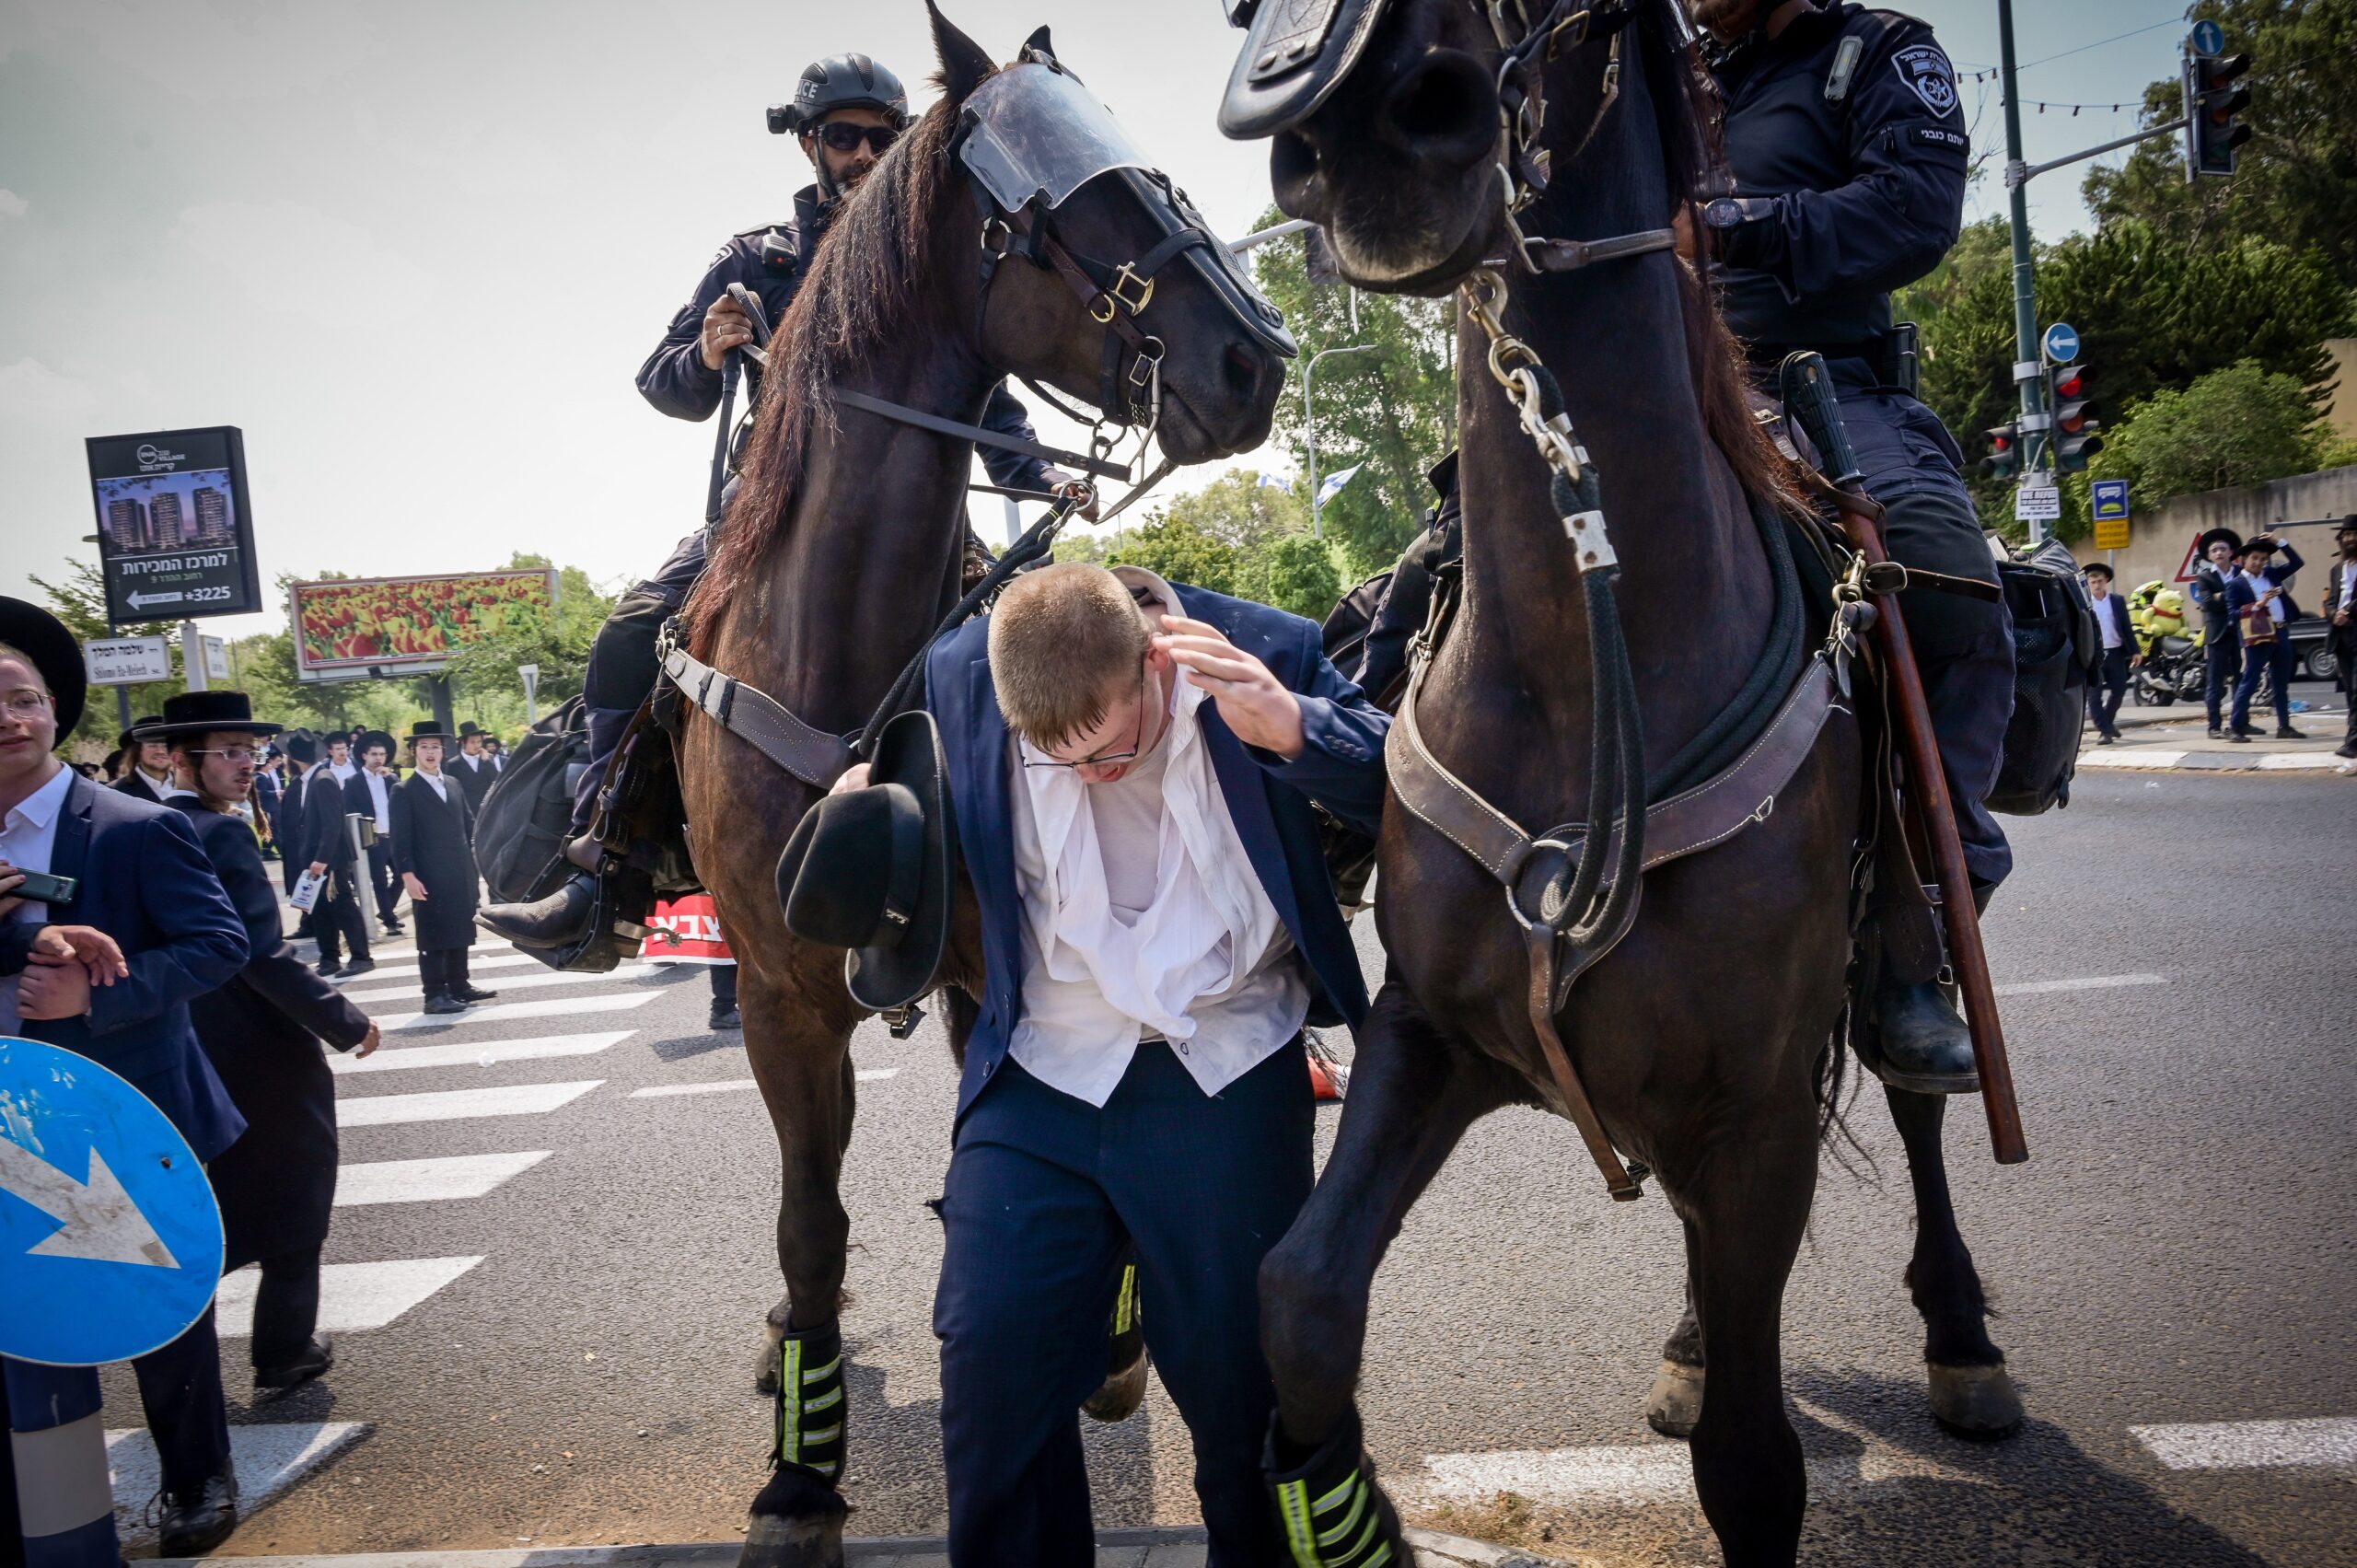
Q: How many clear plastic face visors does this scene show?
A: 1